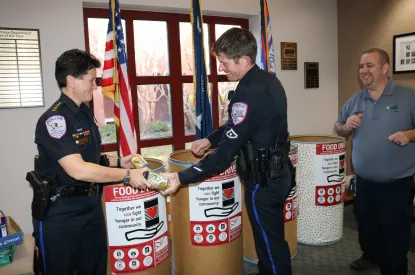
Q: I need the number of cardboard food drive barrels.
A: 4